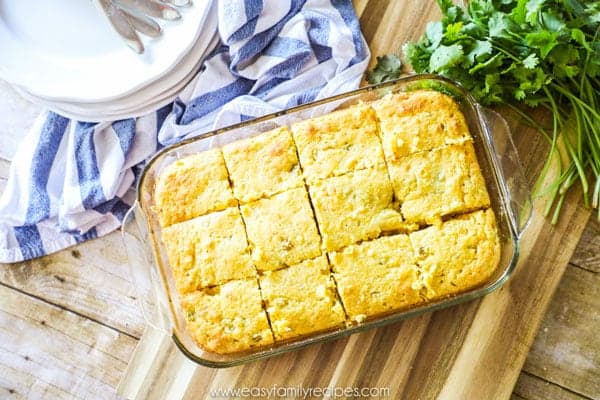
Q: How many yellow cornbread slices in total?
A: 12